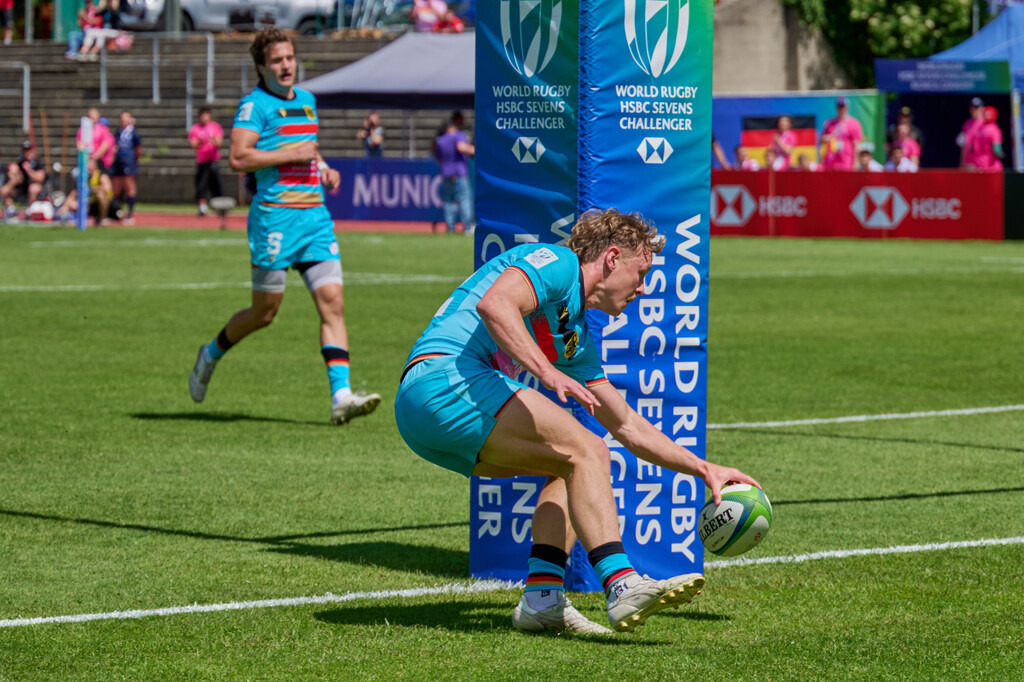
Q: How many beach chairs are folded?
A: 0